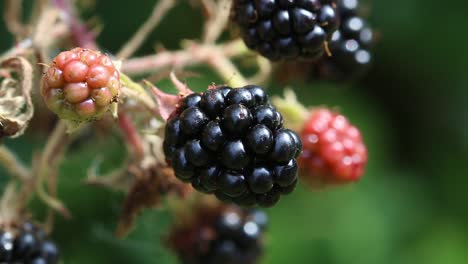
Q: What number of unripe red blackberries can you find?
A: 2